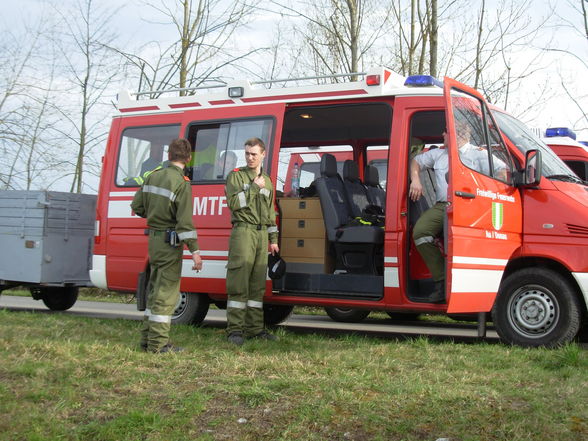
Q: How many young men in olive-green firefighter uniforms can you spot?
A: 2